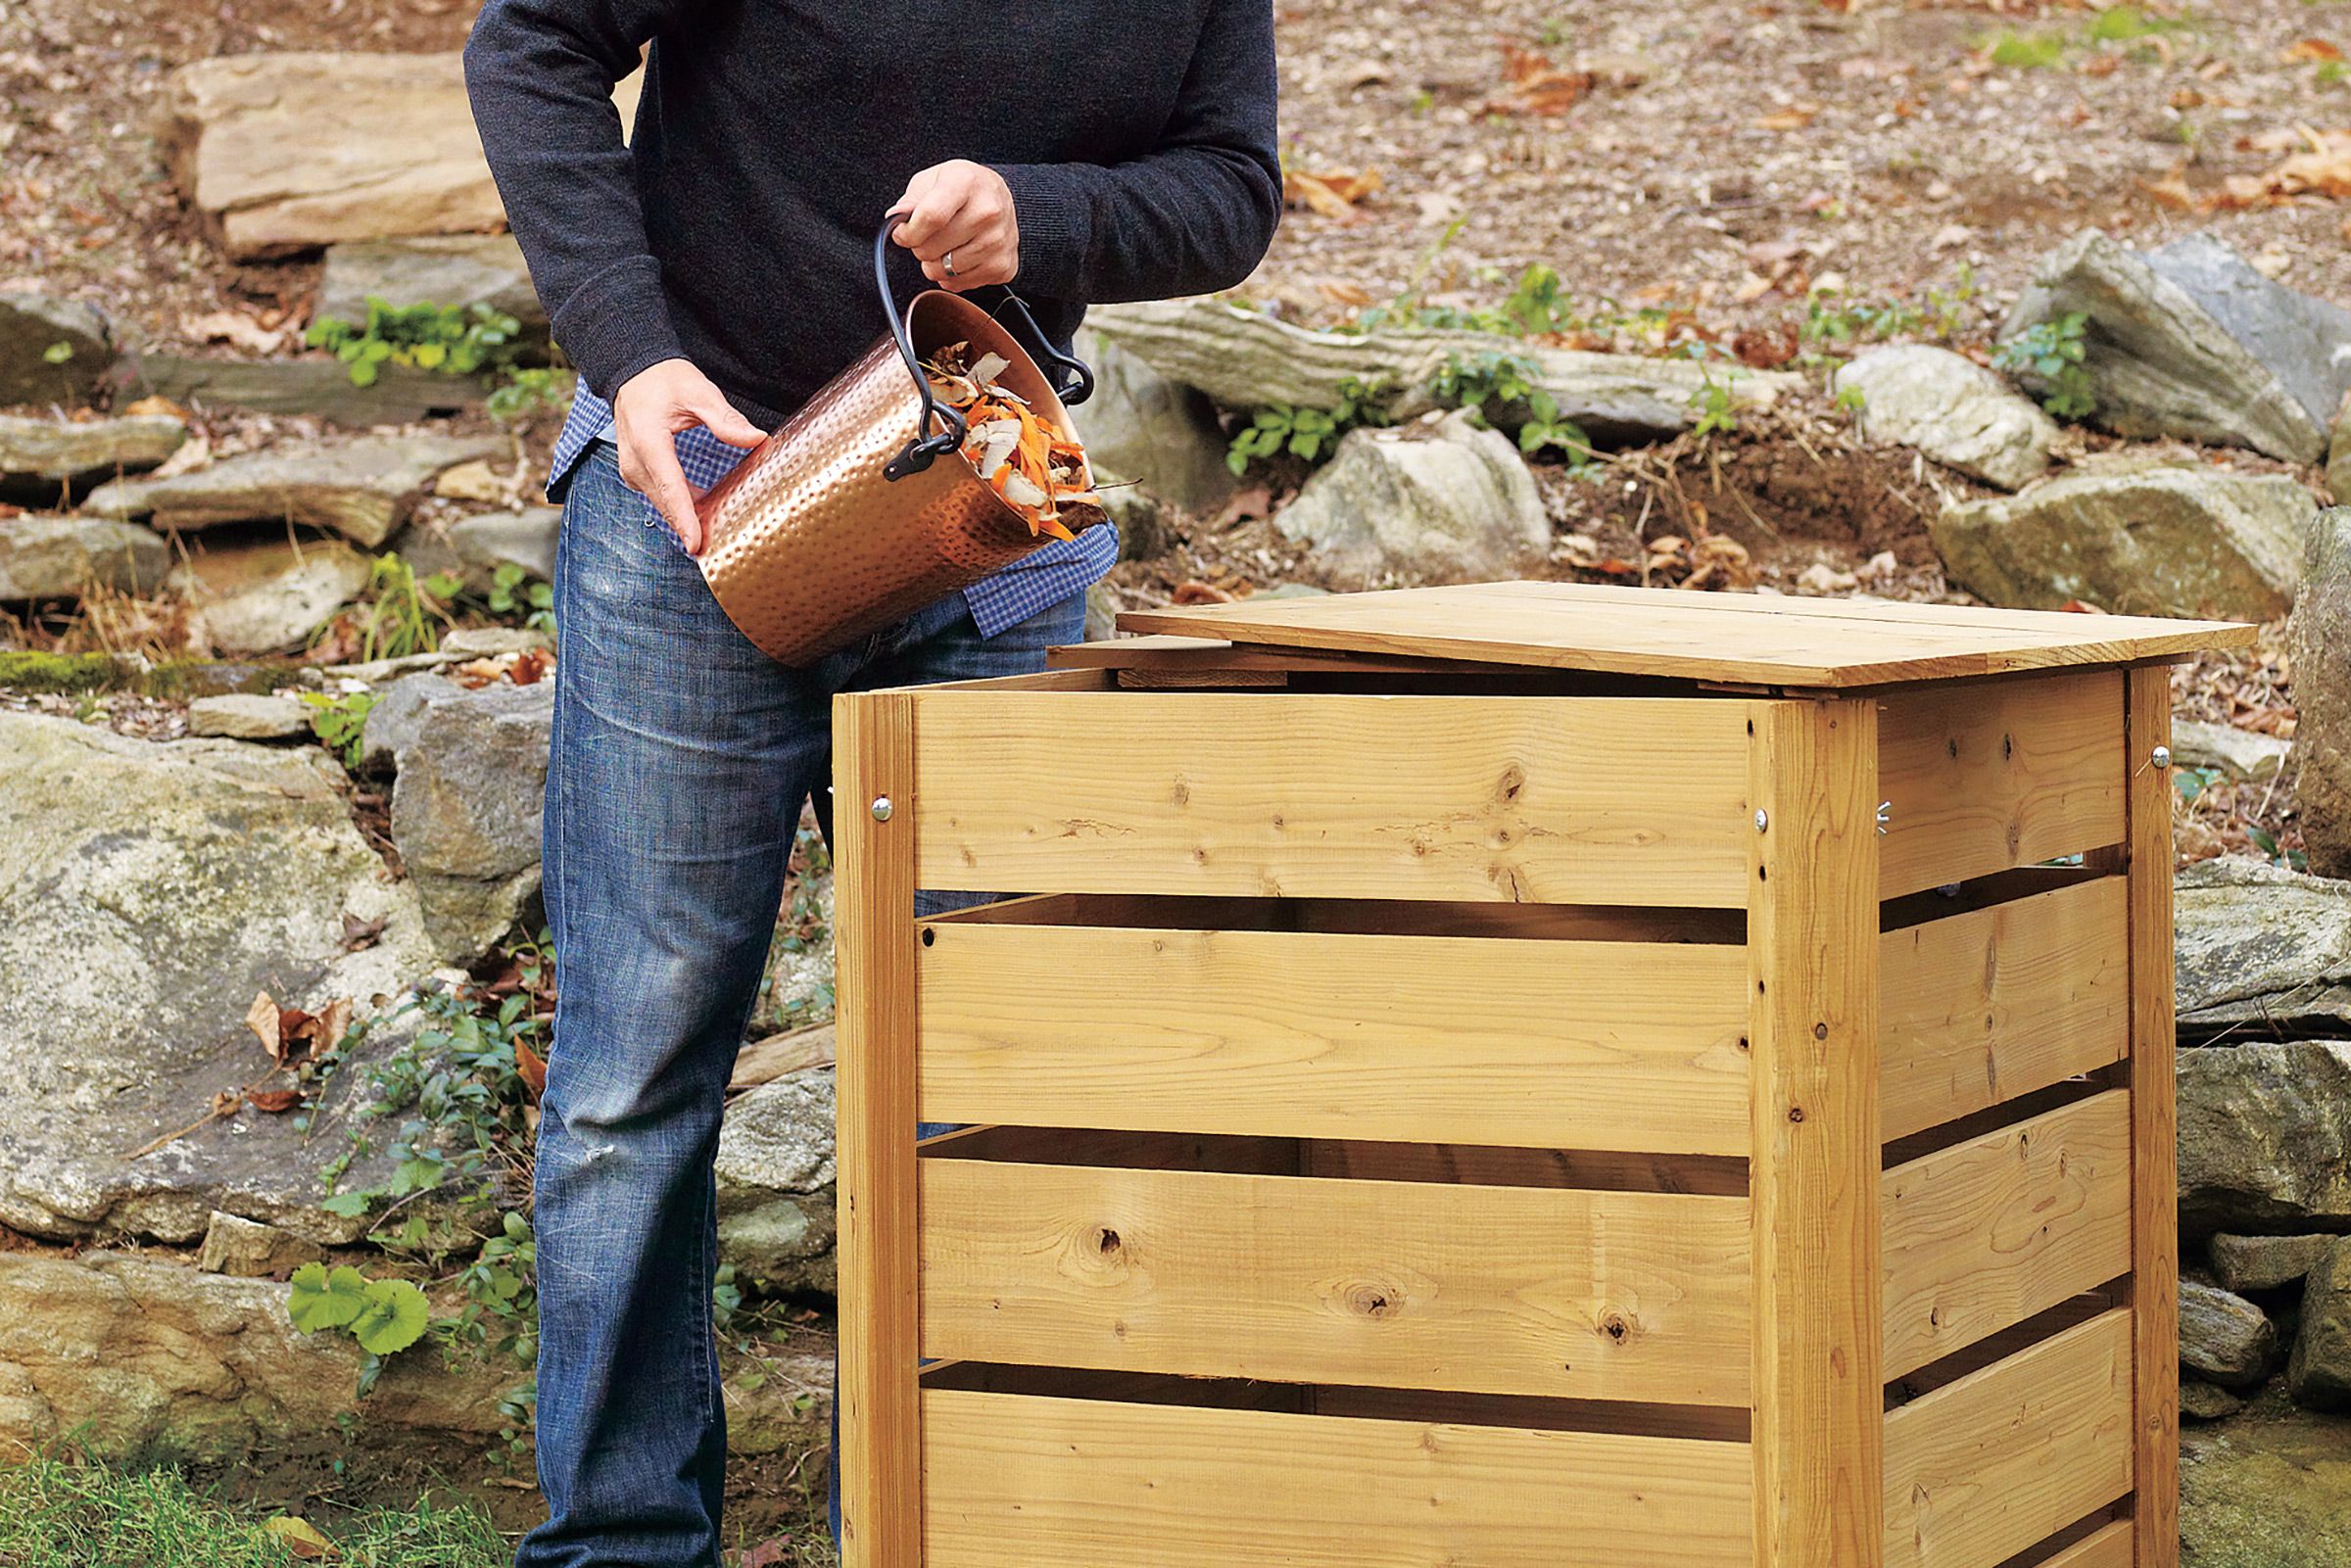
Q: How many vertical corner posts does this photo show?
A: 3